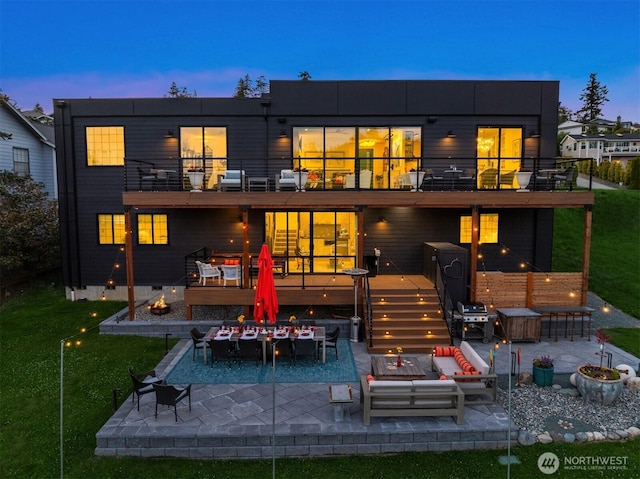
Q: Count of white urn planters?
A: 4